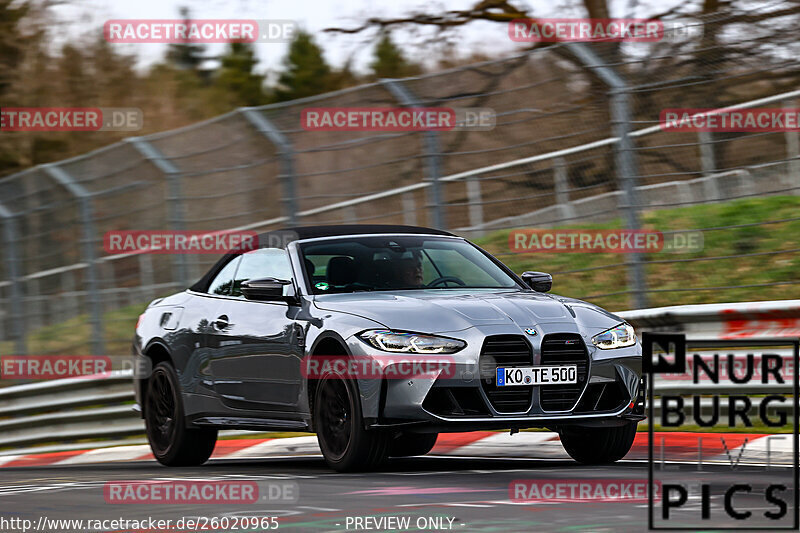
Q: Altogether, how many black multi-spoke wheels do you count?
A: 2